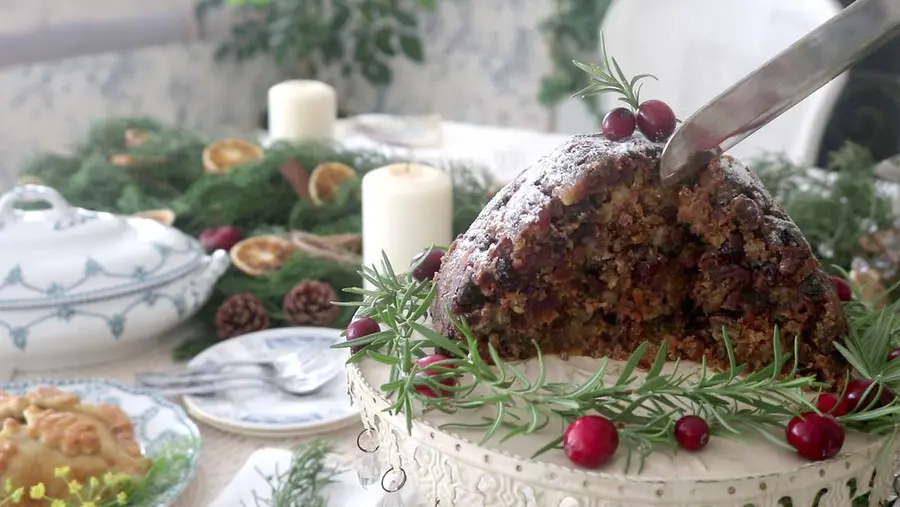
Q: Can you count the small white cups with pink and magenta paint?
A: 0